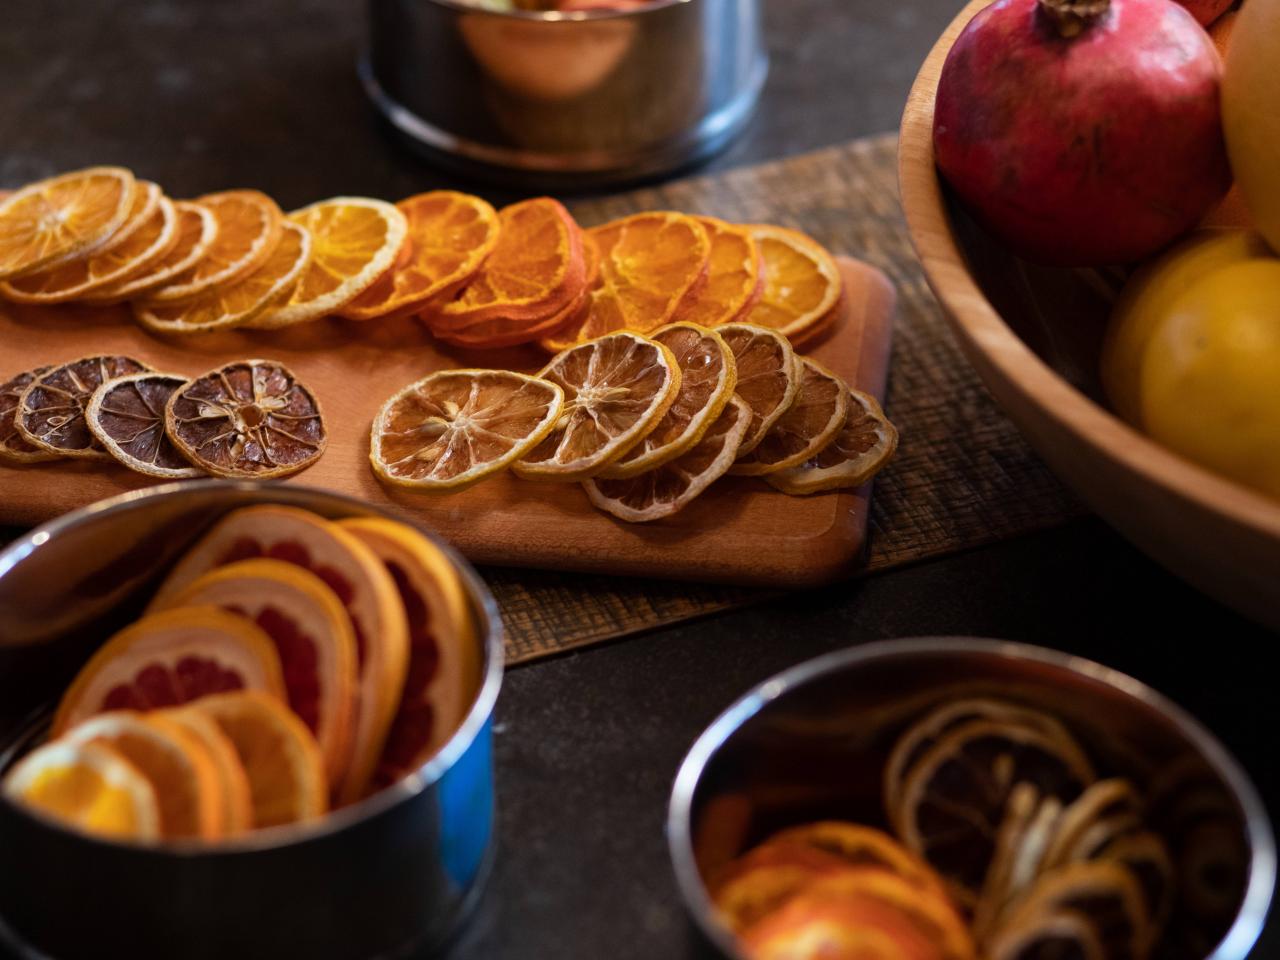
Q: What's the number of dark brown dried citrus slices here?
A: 4